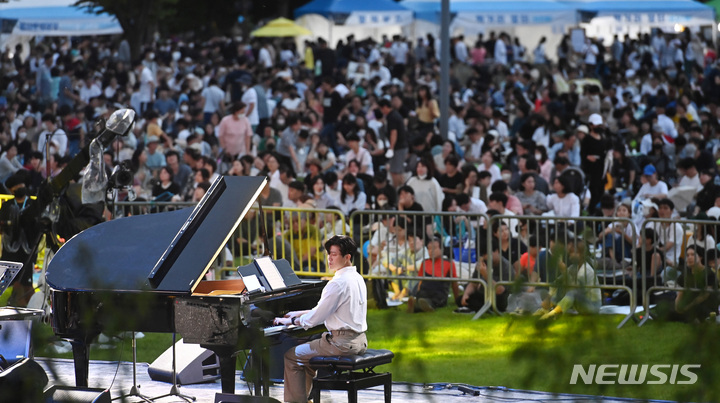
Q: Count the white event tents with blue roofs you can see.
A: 4